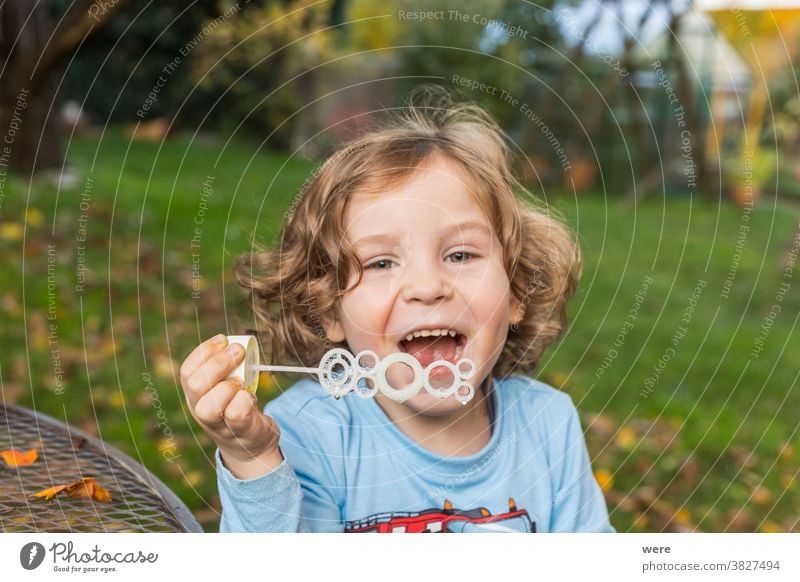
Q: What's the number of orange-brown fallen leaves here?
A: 2